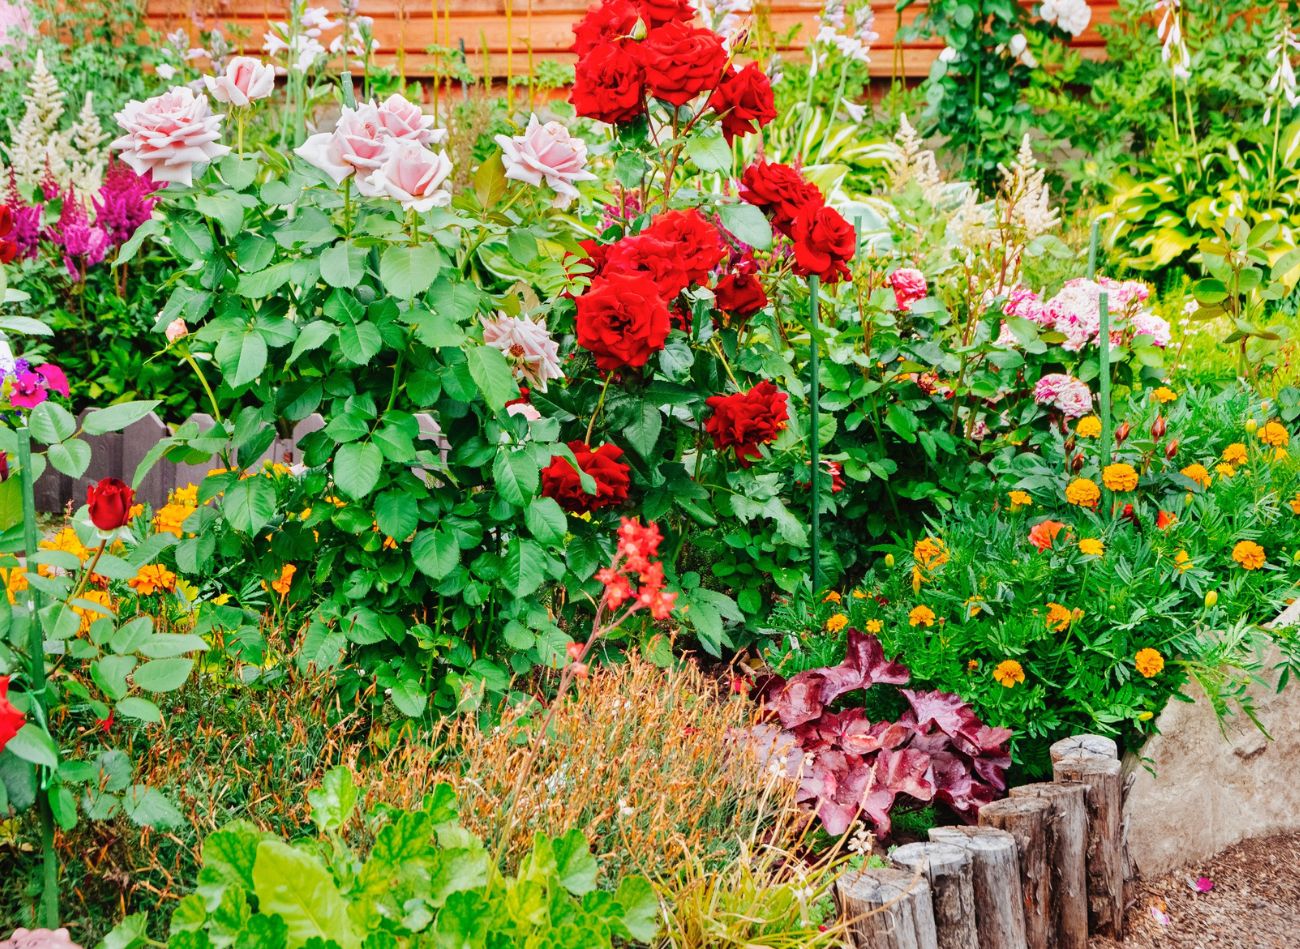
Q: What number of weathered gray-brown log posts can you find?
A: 7